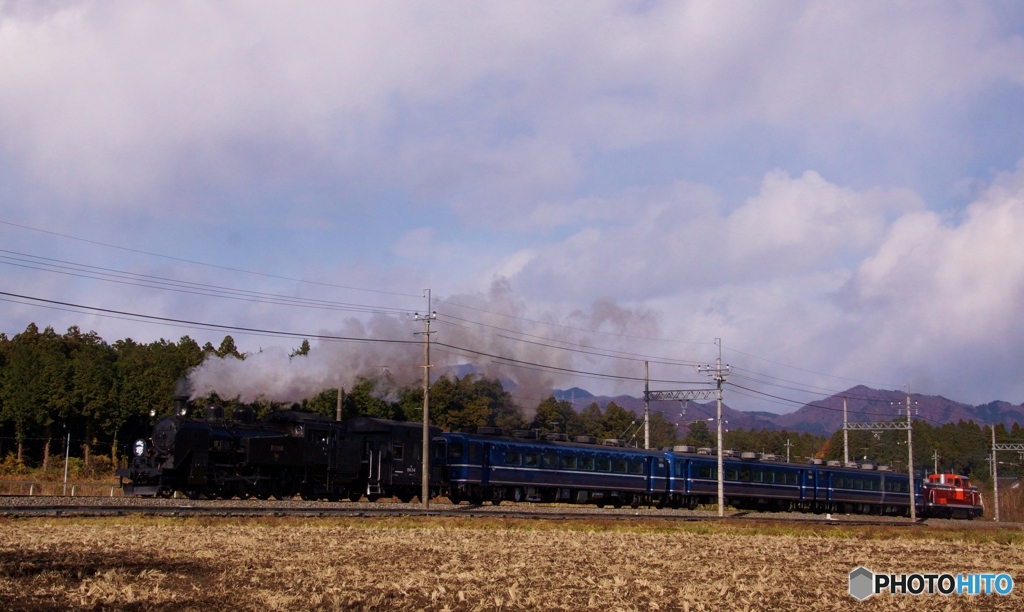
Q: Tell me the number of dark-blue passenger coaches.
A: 3